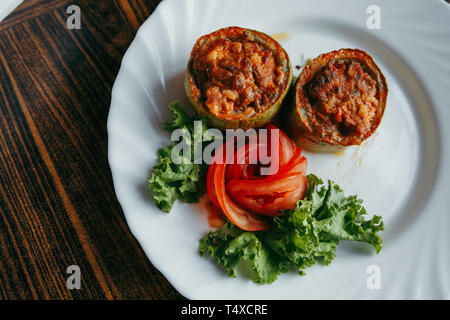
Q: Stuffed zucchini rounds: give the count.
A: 2